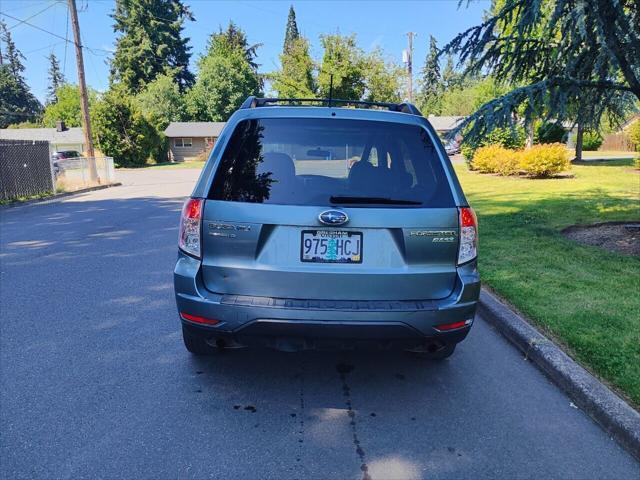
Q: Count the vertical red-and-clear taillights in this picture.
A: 2